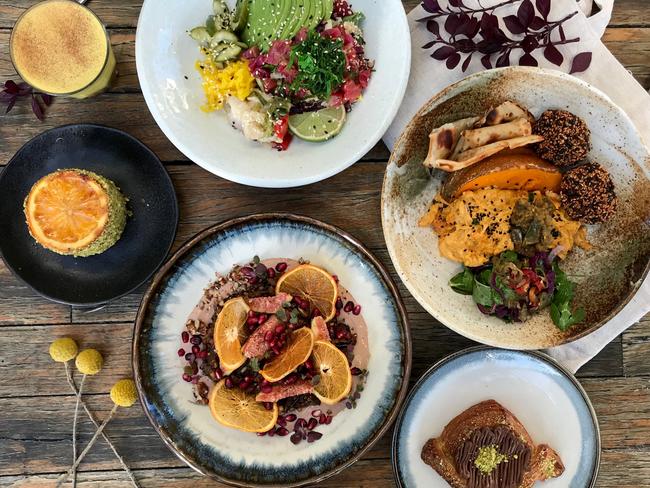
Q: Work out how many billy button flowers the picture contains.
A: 3